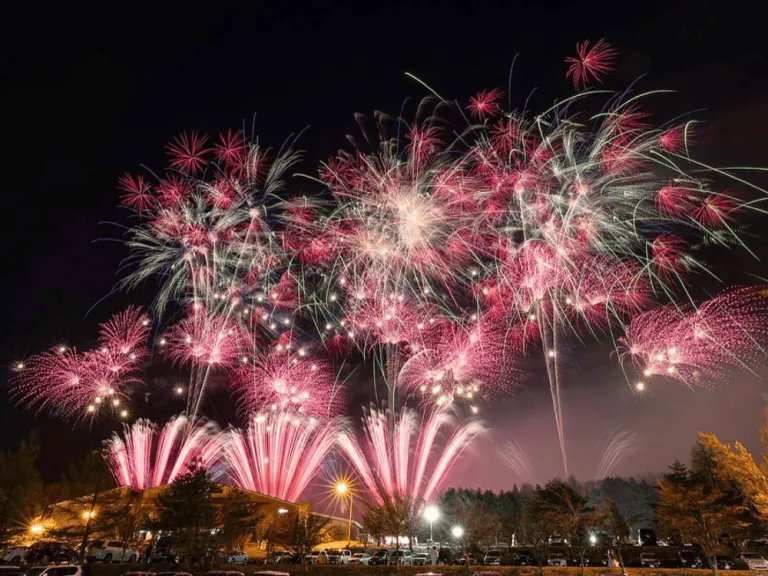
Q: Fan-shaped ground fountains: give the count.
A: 3